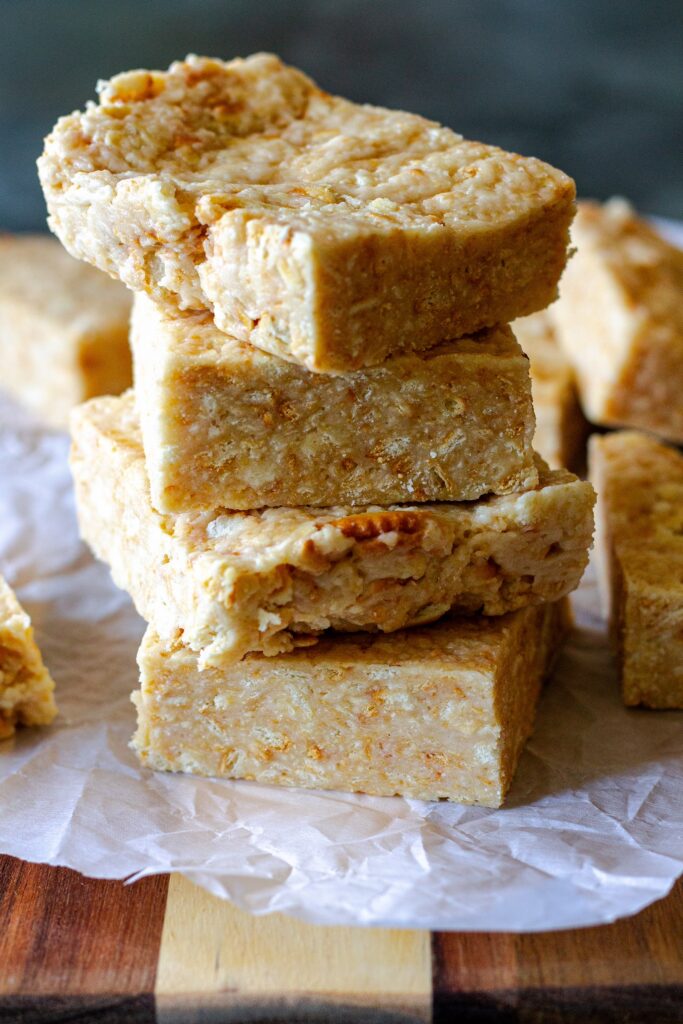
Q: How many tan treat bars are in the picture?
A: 9